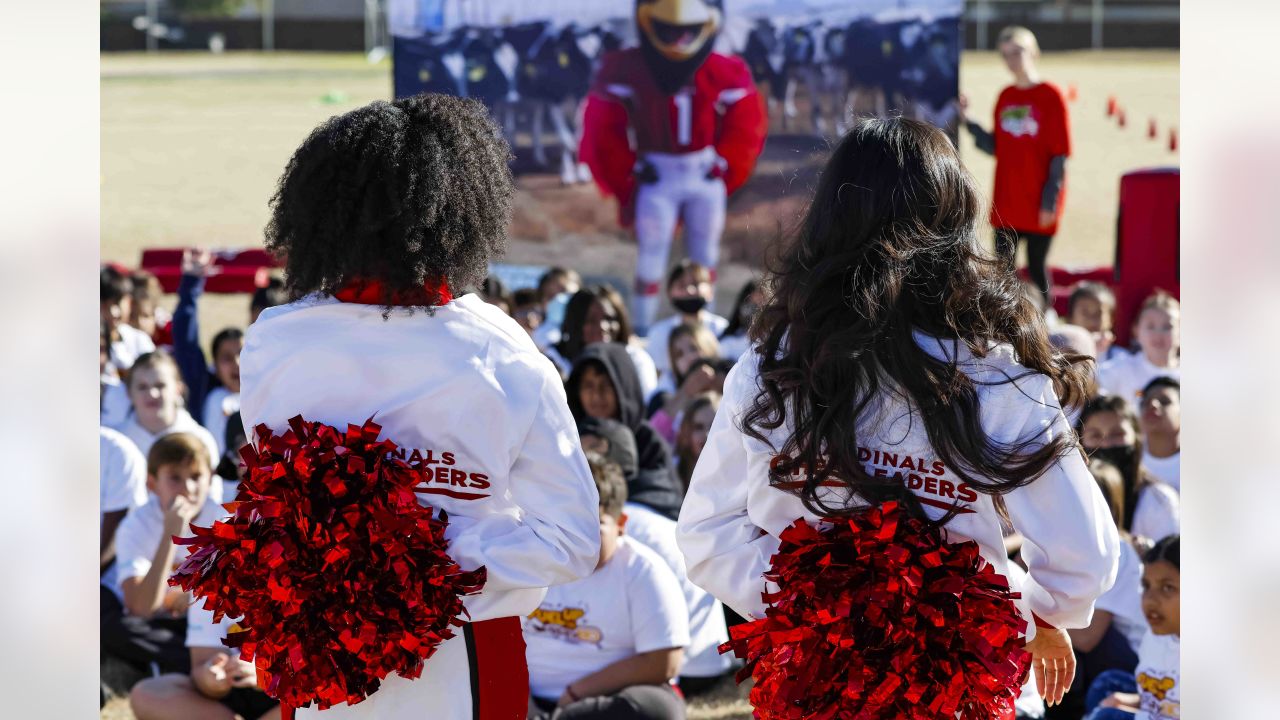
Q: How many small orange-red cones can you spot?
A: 5